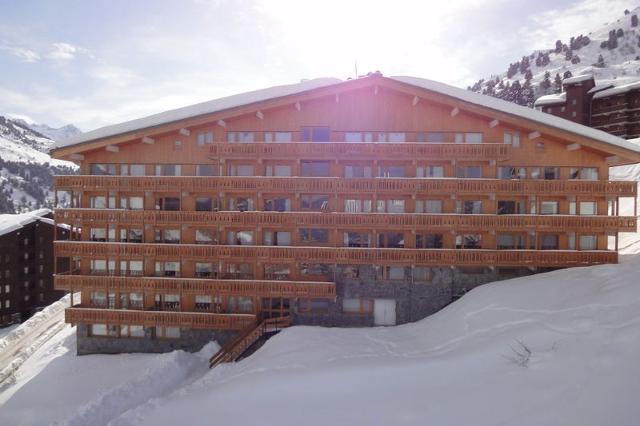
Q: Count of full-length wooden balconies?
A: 3